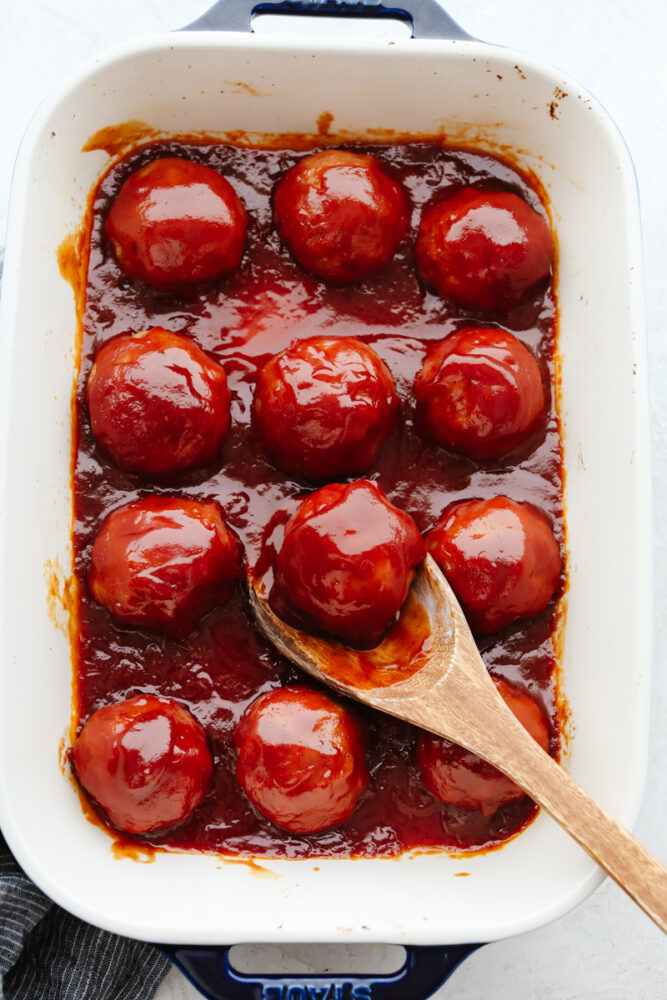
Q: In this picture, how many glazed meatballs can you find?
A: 12